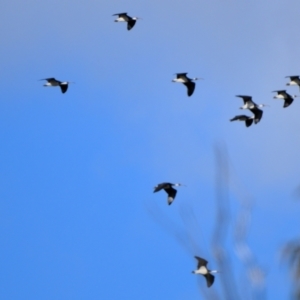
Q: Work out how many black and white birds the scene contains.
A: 9